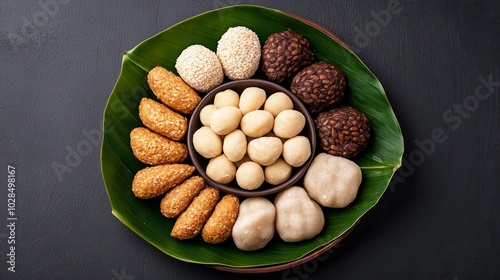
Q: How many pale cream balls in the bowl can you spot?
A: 14